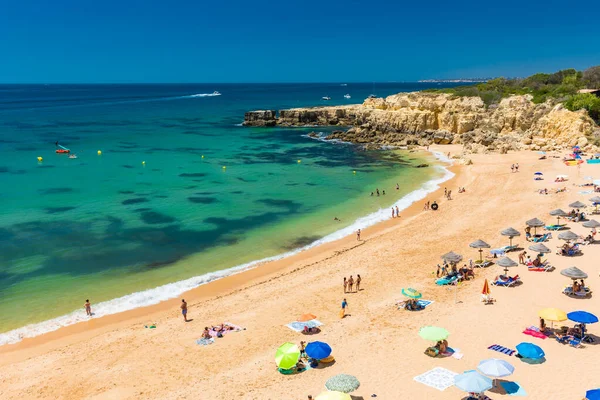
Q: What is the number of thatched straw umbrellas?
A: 12